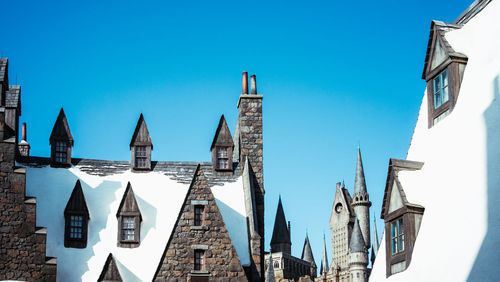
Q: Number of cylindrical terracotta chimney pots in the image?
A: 3